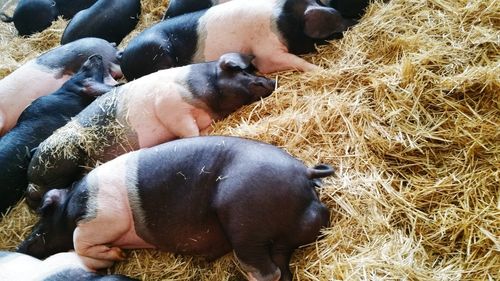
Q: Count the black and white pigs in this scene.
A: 5